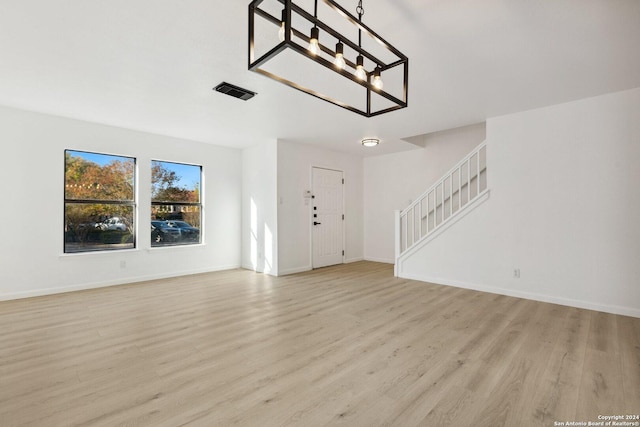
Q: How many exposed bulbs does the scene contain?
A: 5